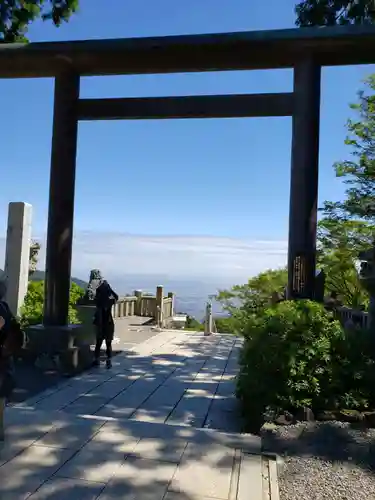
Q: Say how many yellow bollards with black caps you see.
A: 0